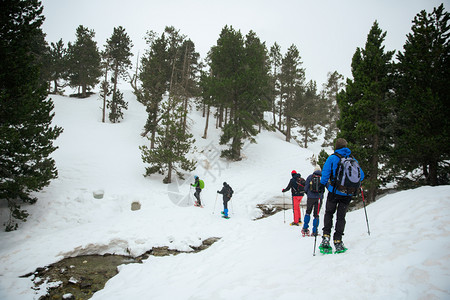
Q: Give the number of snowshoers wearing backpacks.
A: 5